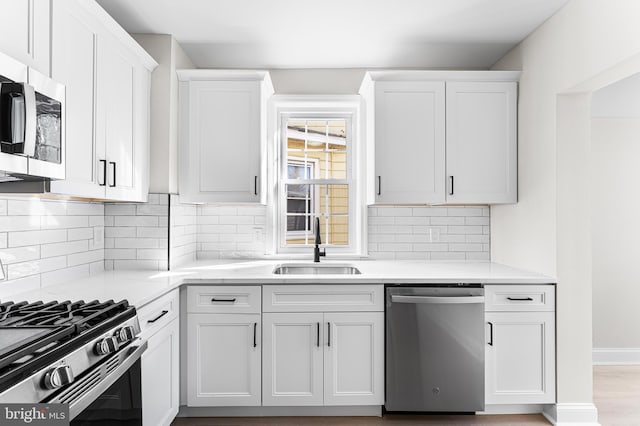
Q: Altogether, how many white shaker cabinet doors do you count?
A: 11